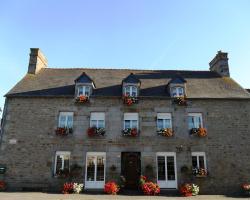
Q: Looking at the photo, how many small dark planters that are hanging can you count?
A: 4